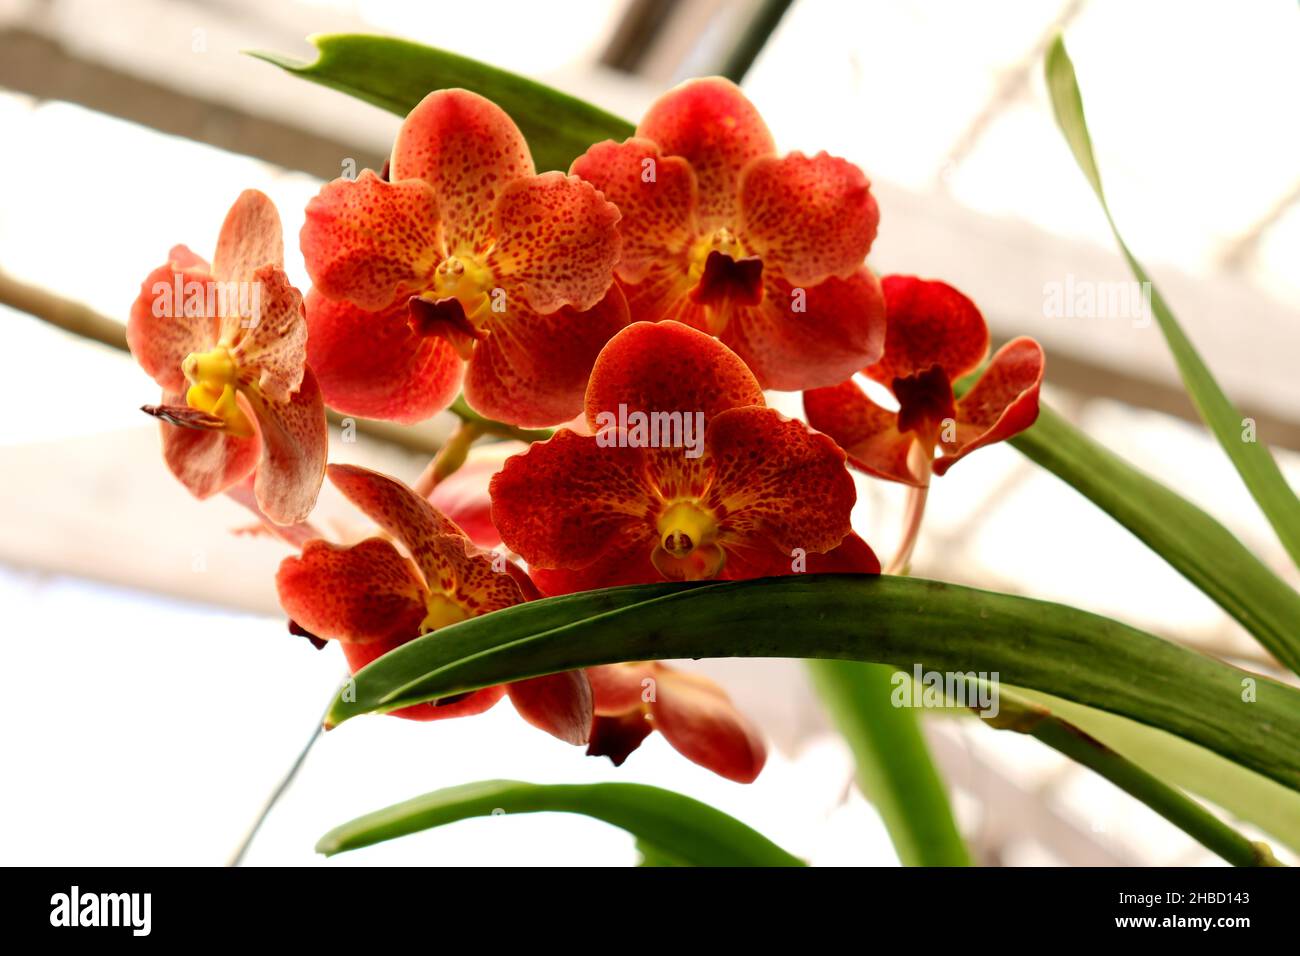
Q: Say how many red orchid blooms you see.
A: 7